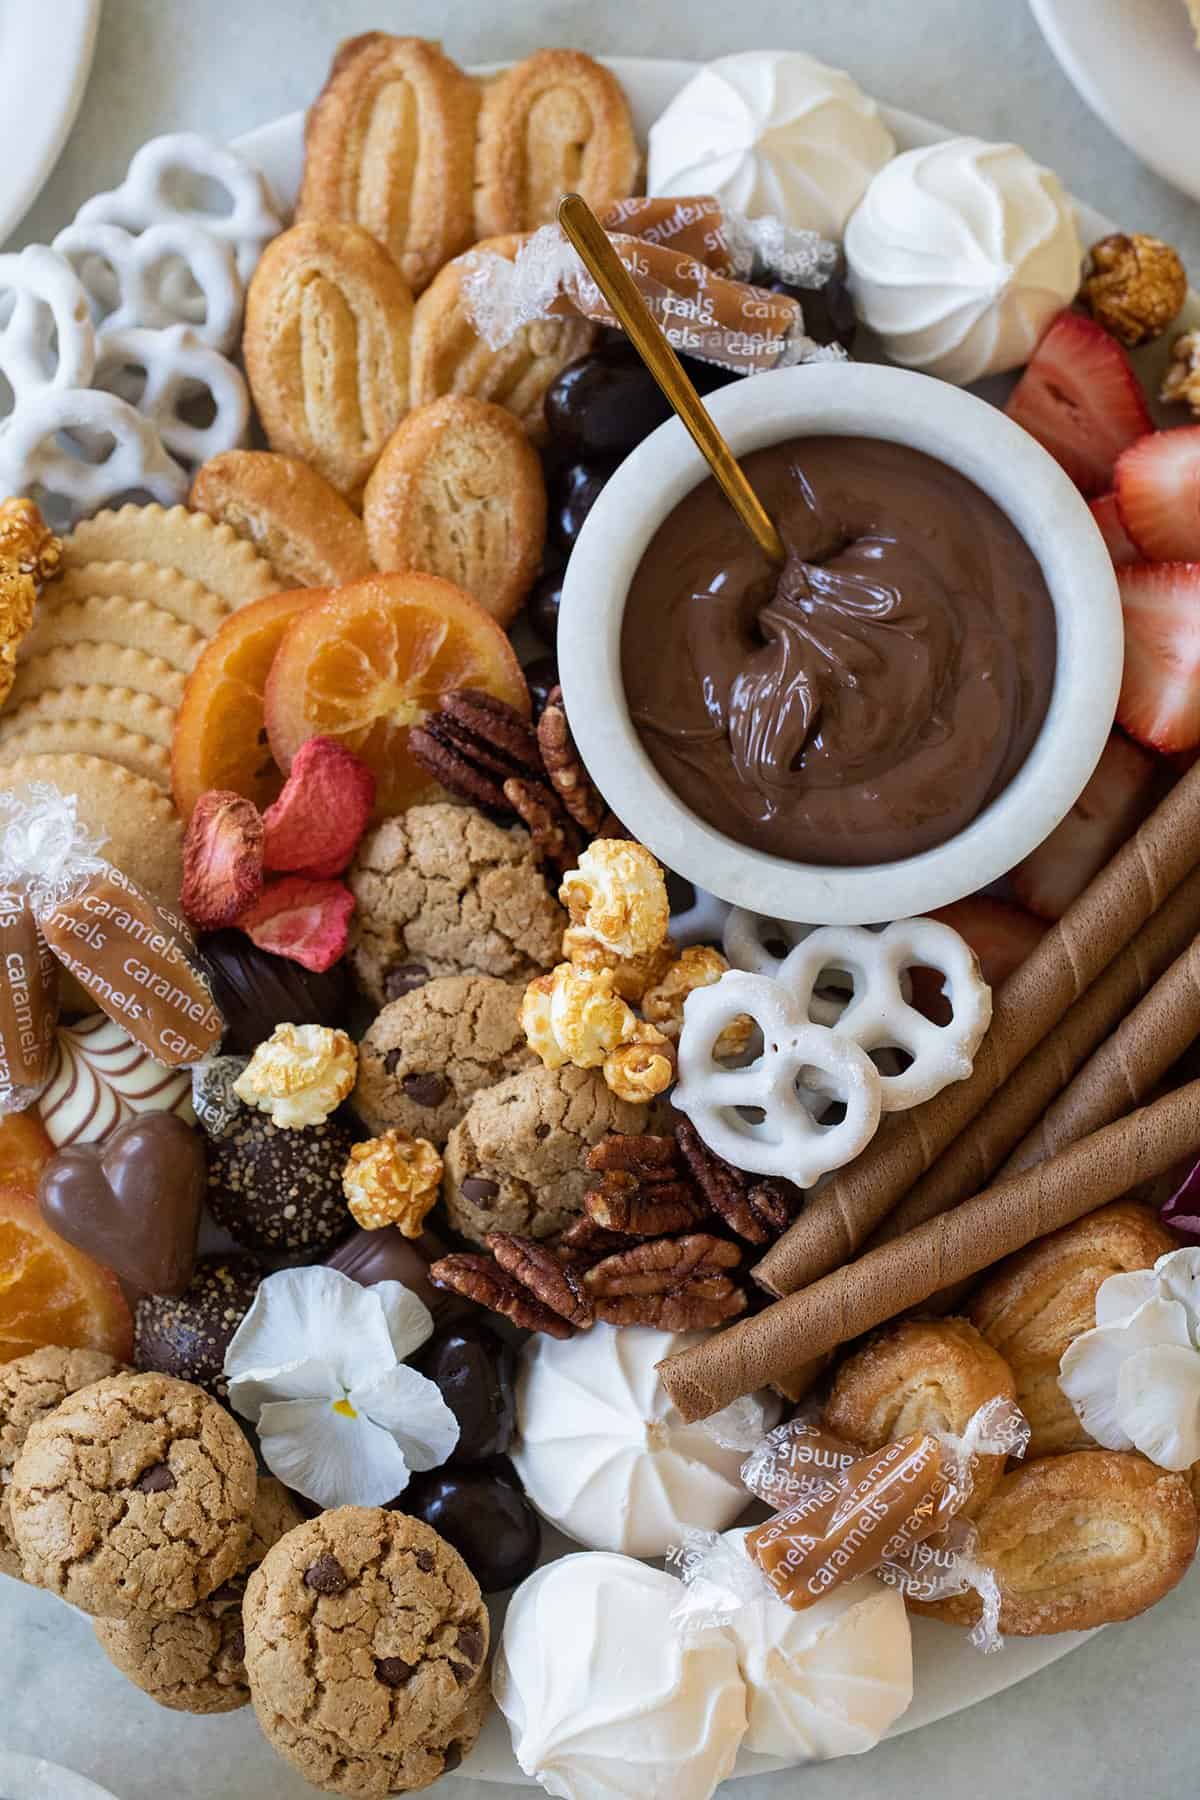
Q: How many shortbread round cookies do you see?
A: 7